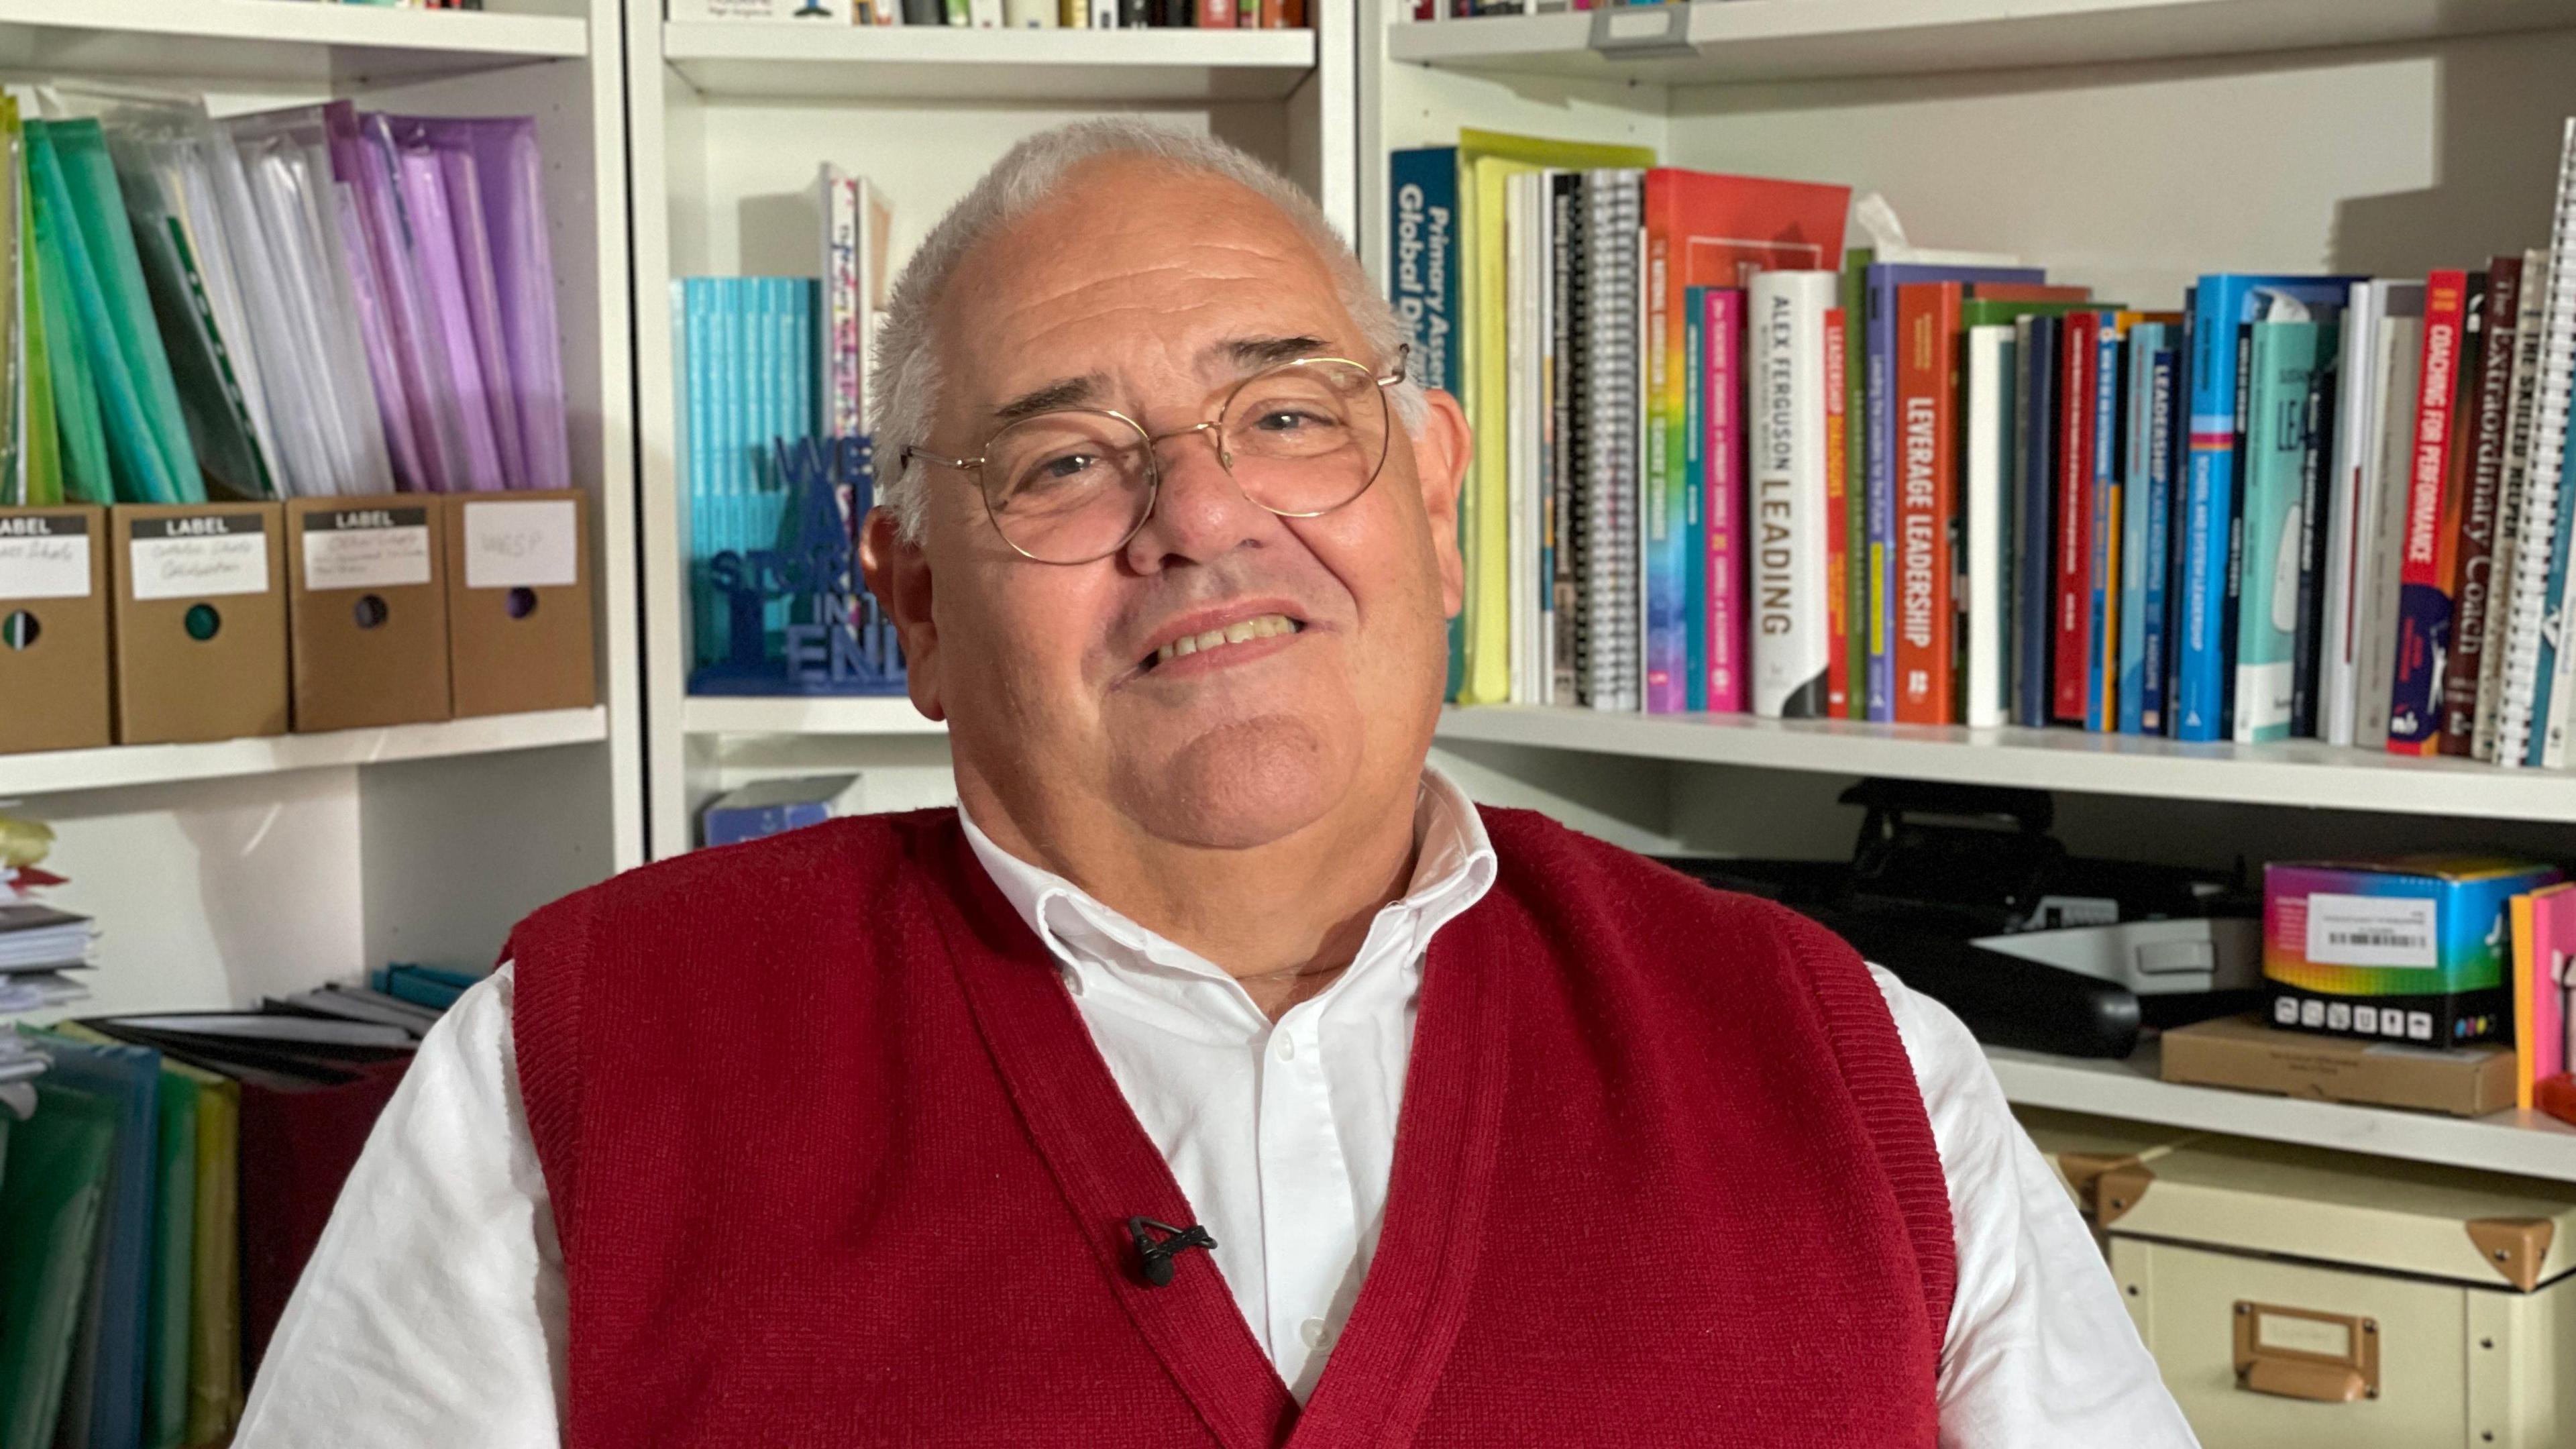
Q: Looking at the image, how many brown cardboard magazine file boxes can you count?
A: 4